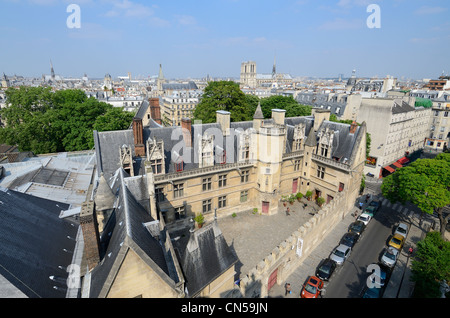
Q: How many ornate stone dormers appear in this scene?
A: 6